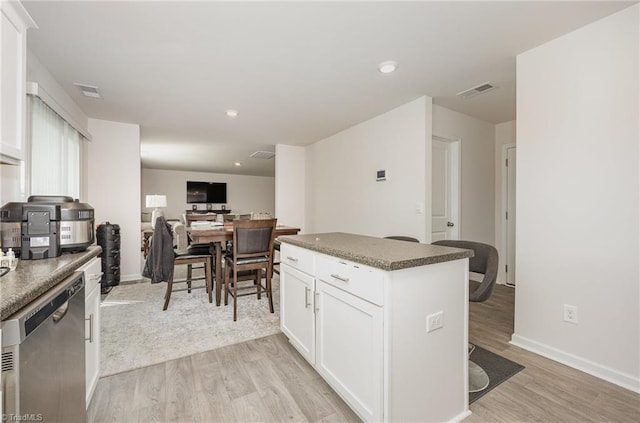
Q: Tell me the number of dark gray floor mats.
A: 1